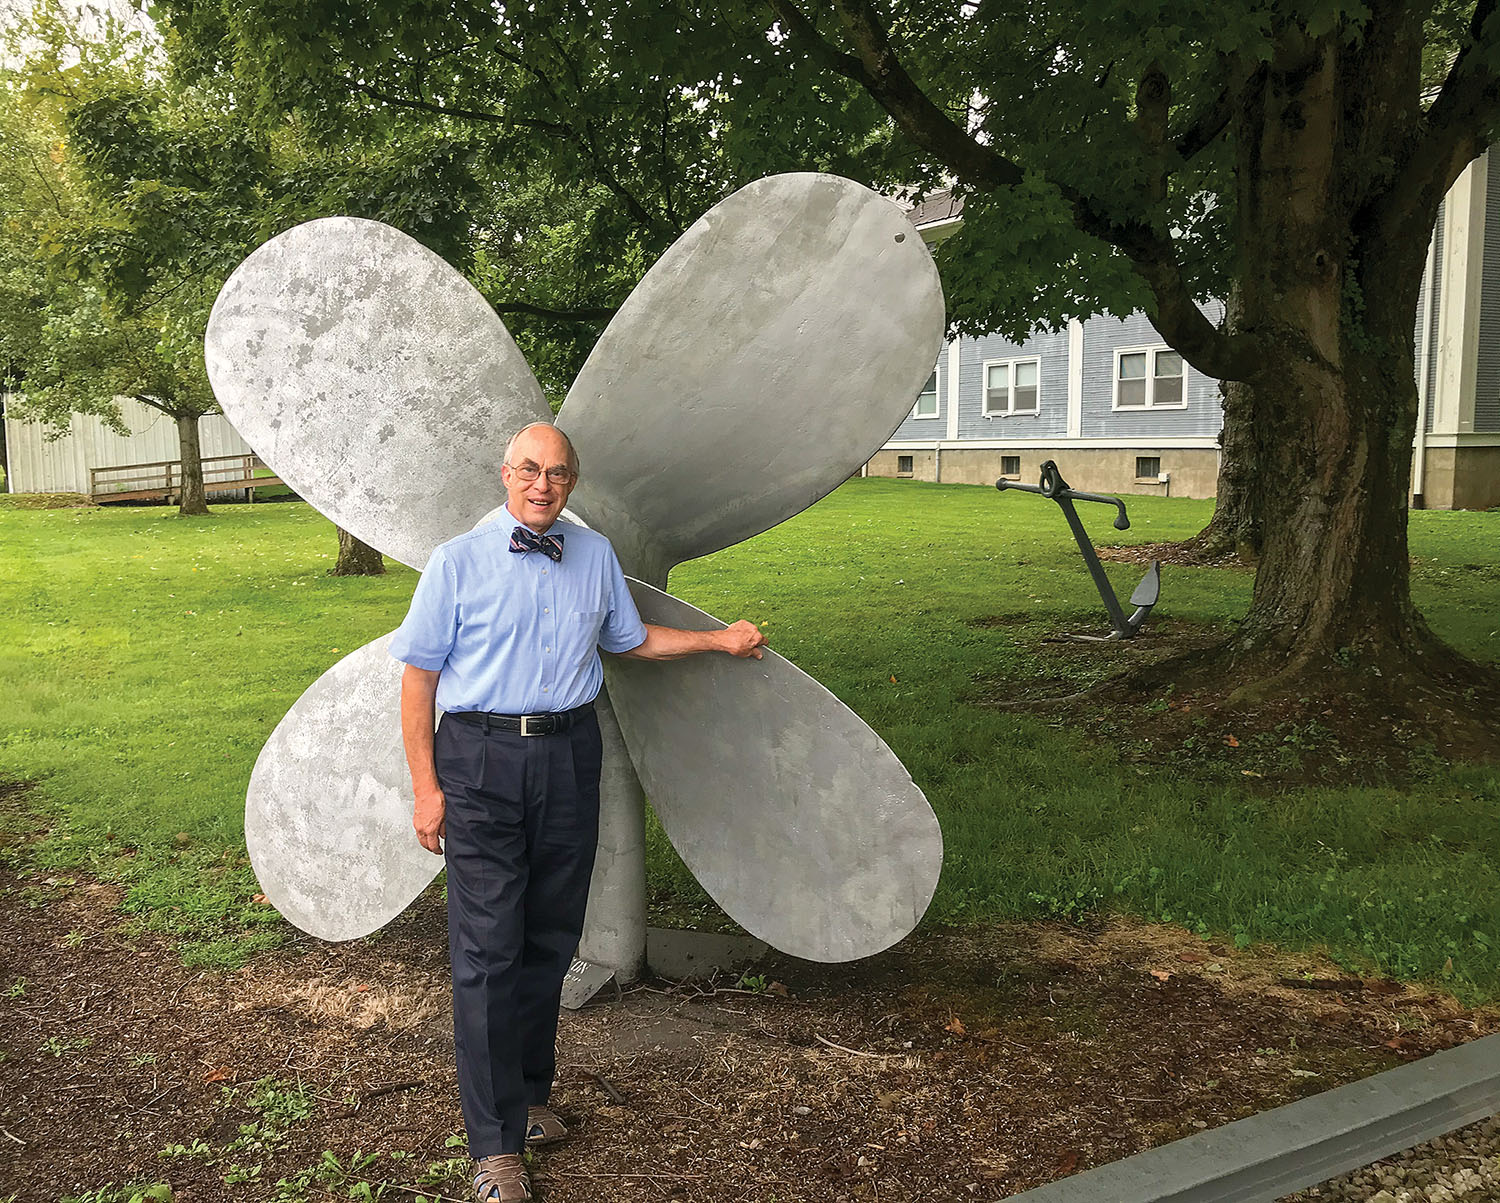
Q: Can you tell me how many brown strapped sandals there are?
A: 2